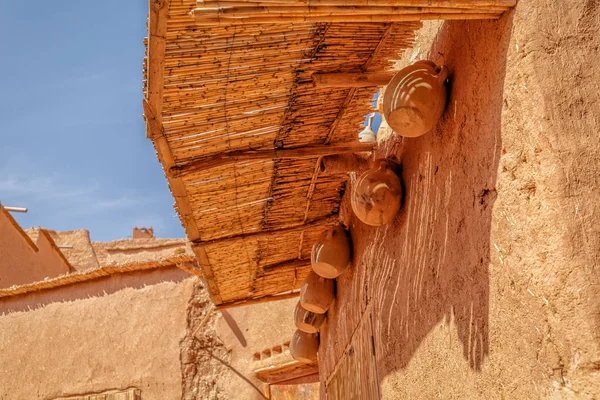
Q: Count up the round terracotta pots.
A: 6